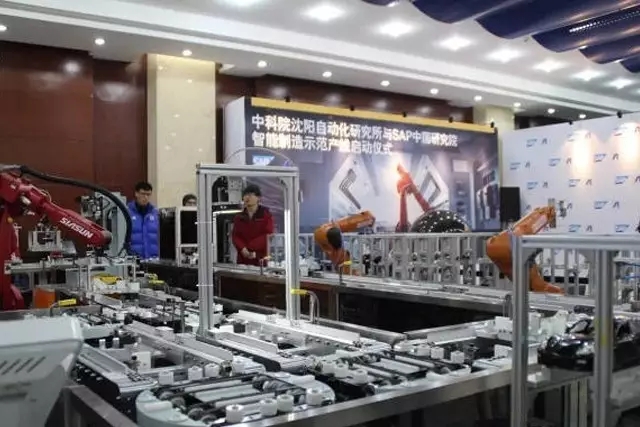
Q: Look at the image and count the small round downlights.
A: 11